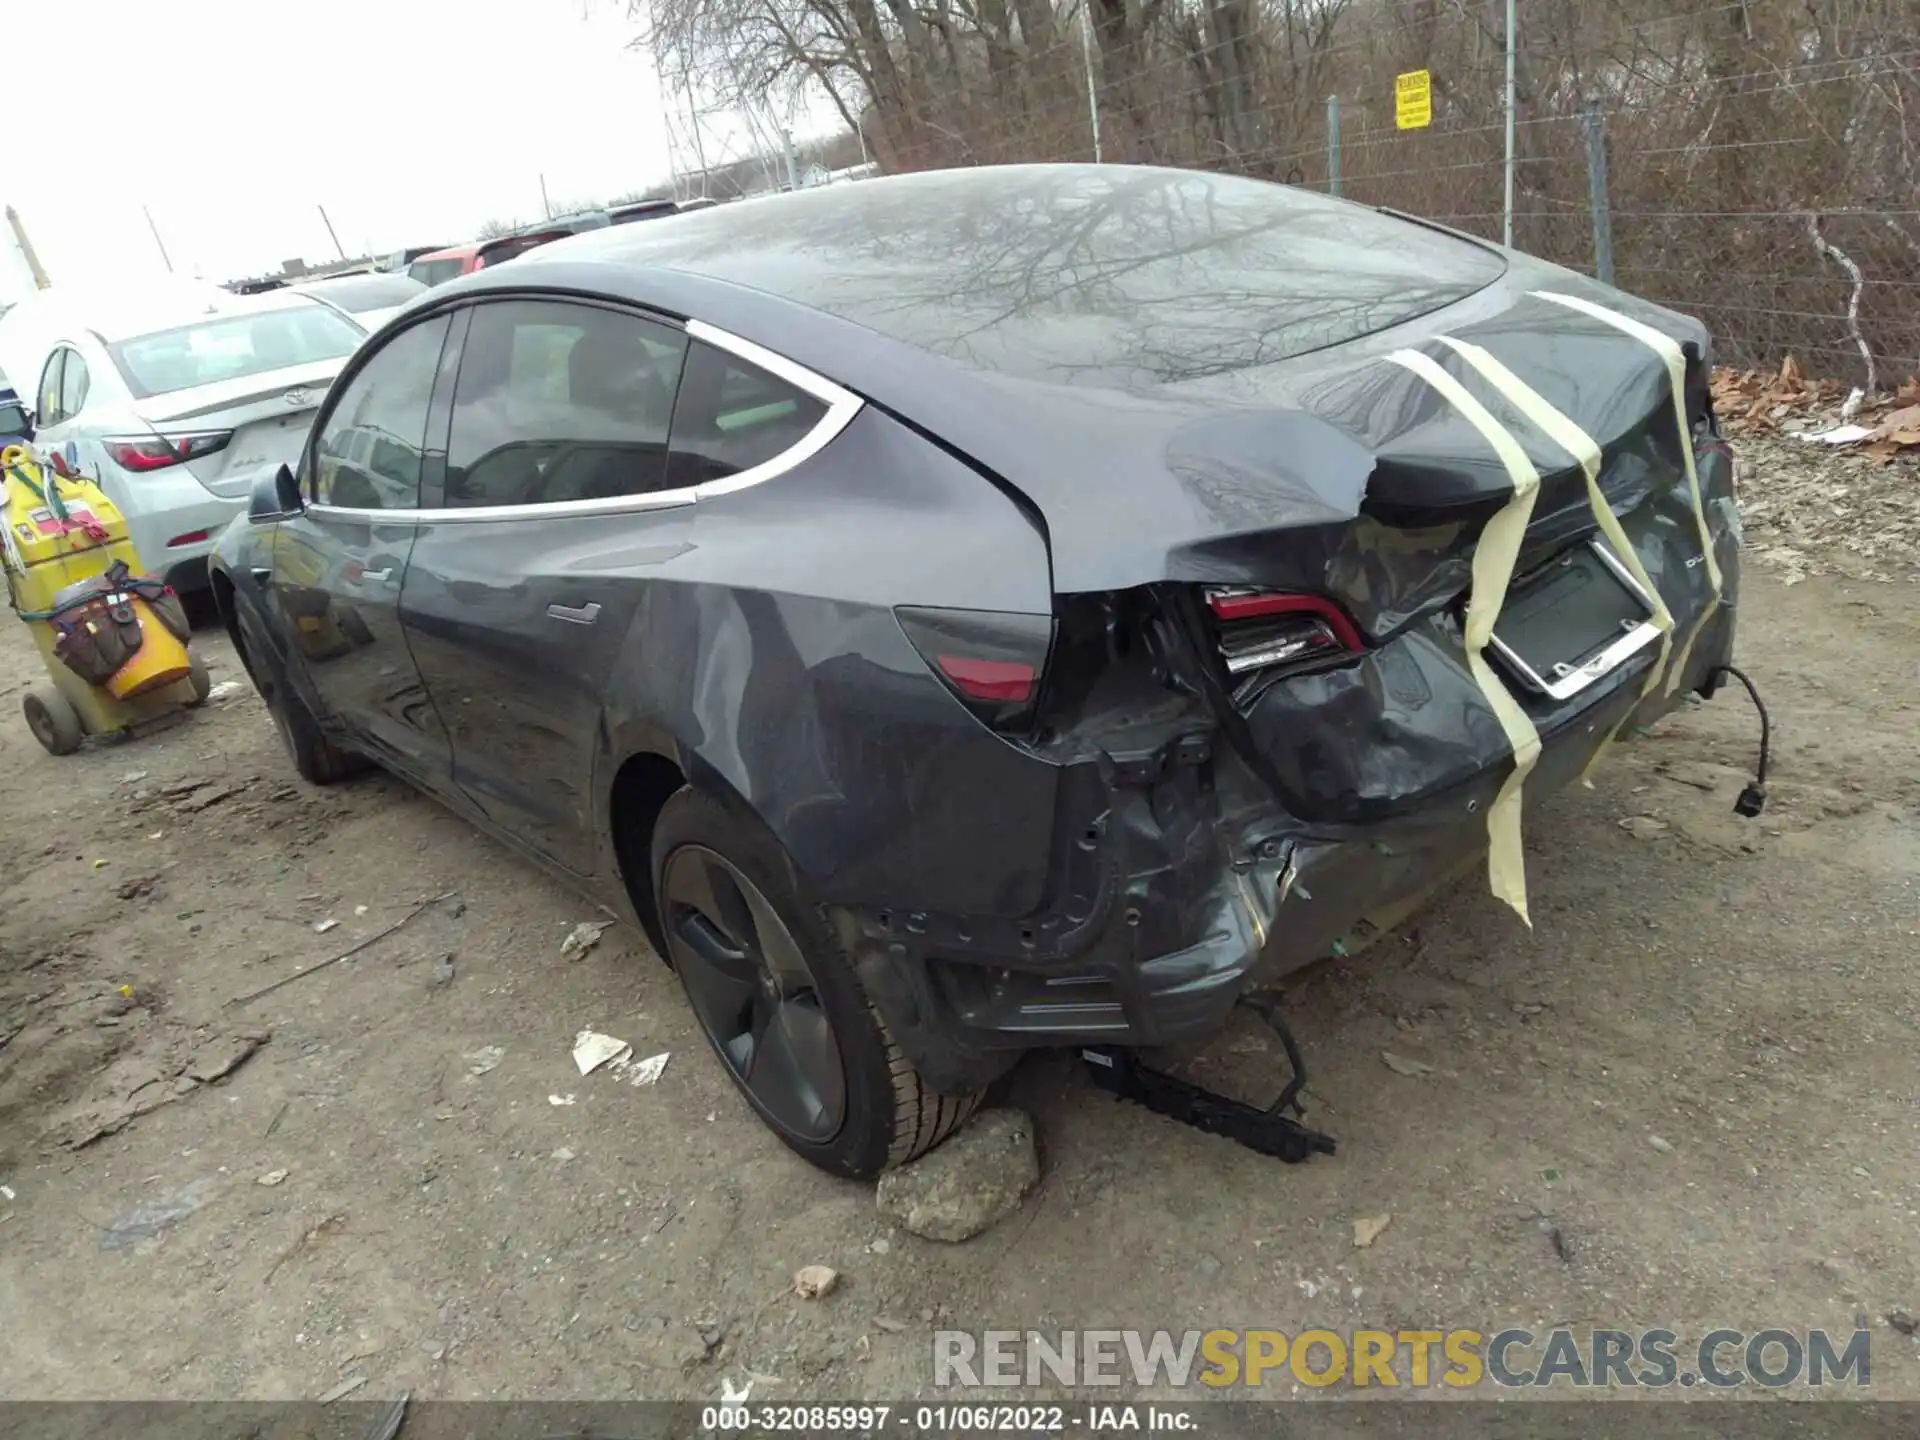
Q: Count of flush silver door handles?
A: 2